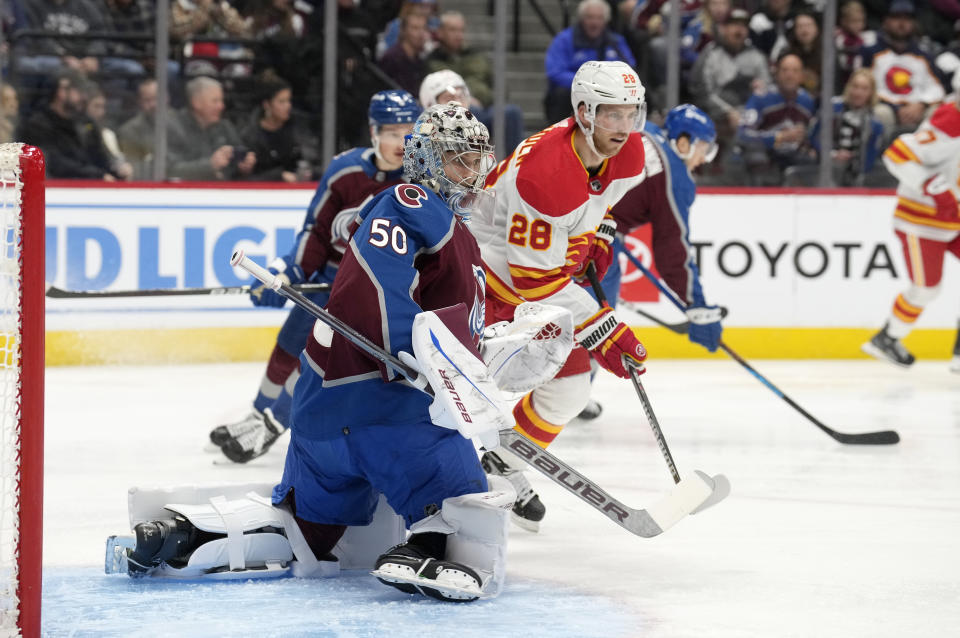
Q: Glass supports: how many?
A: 5